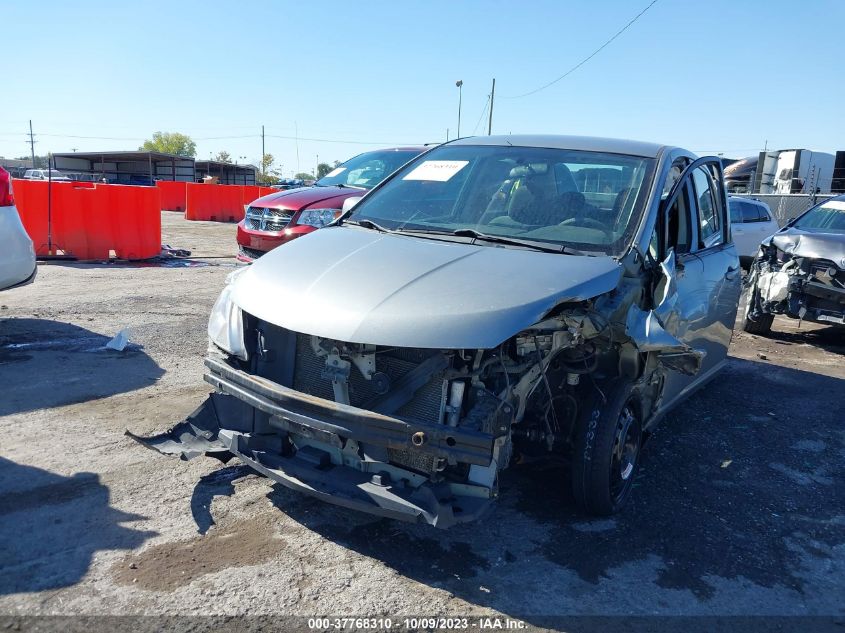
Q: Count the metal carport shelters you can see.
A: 2